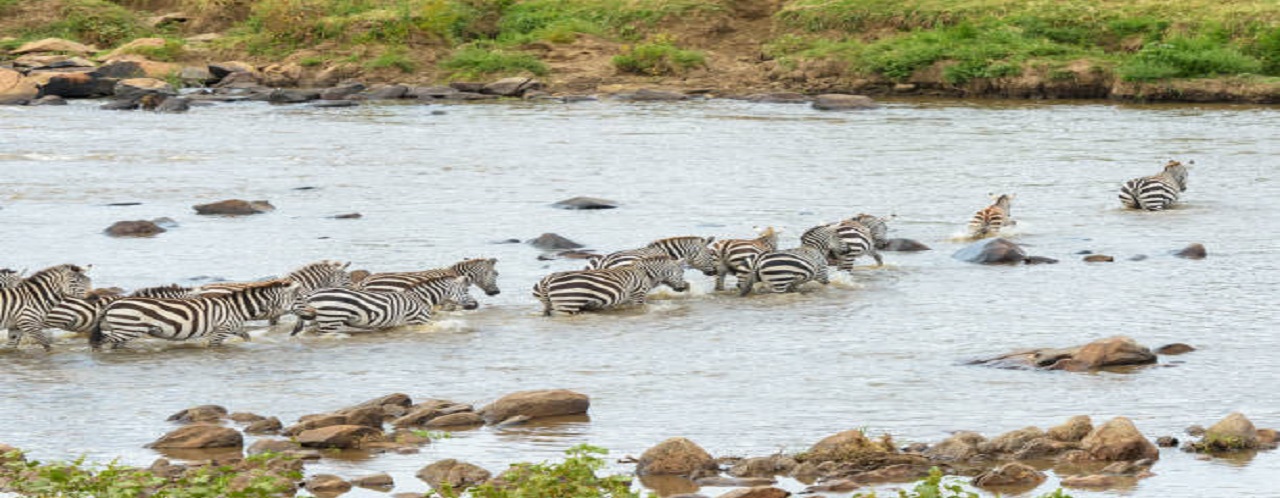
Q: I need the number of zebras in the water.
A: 14